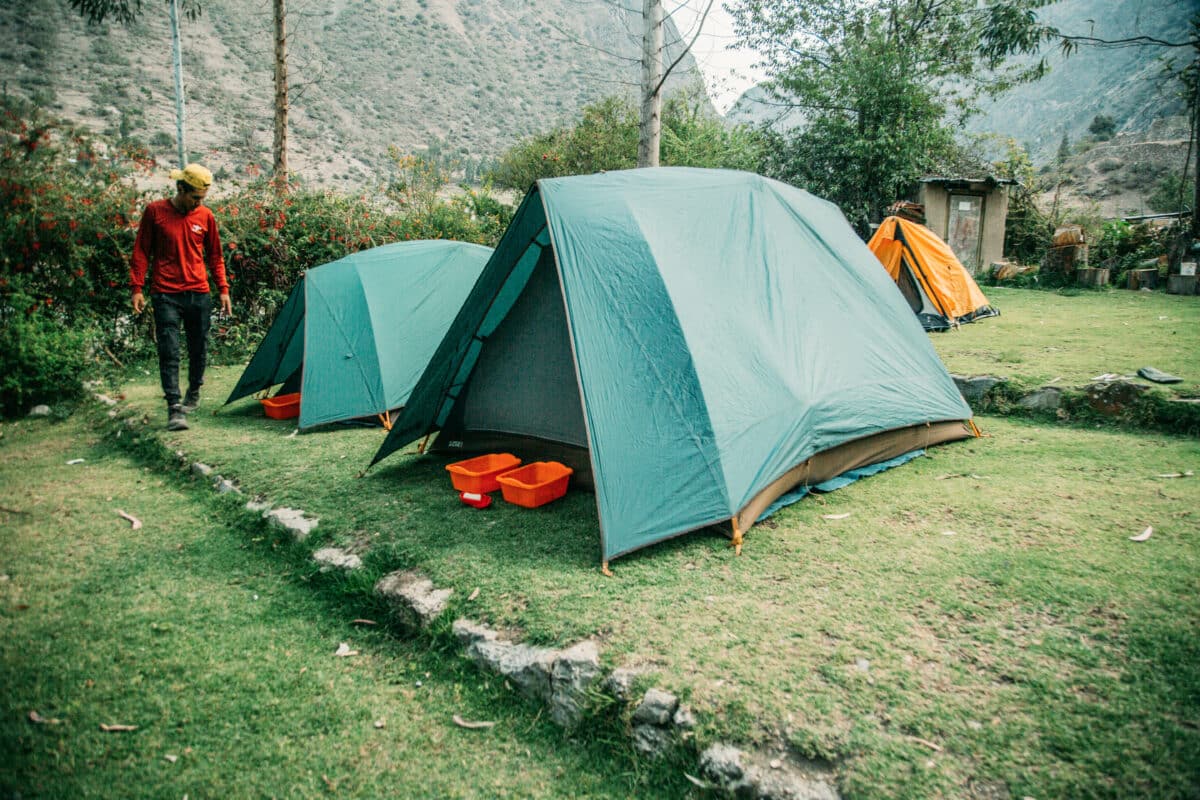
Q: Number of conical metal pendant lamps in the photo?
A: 0